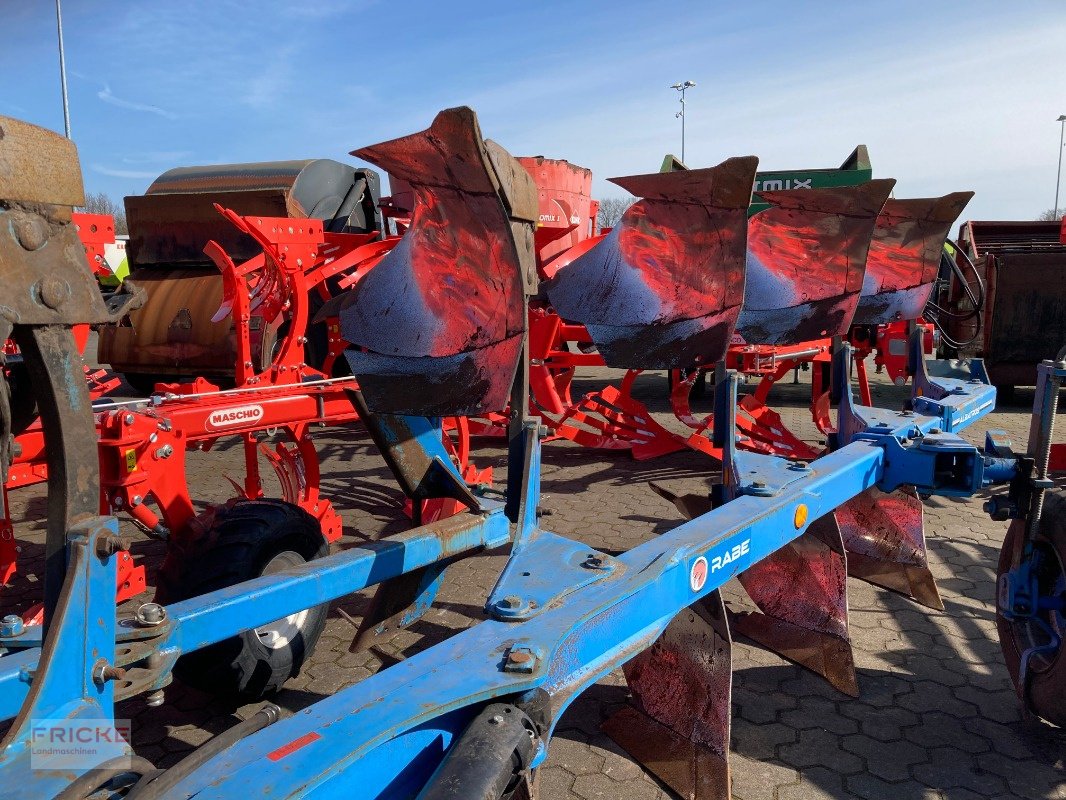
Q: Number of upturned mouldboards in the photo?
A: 4